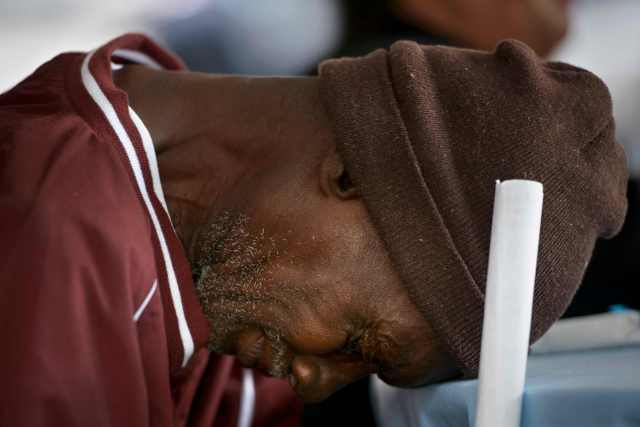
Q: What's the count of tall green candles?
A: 0